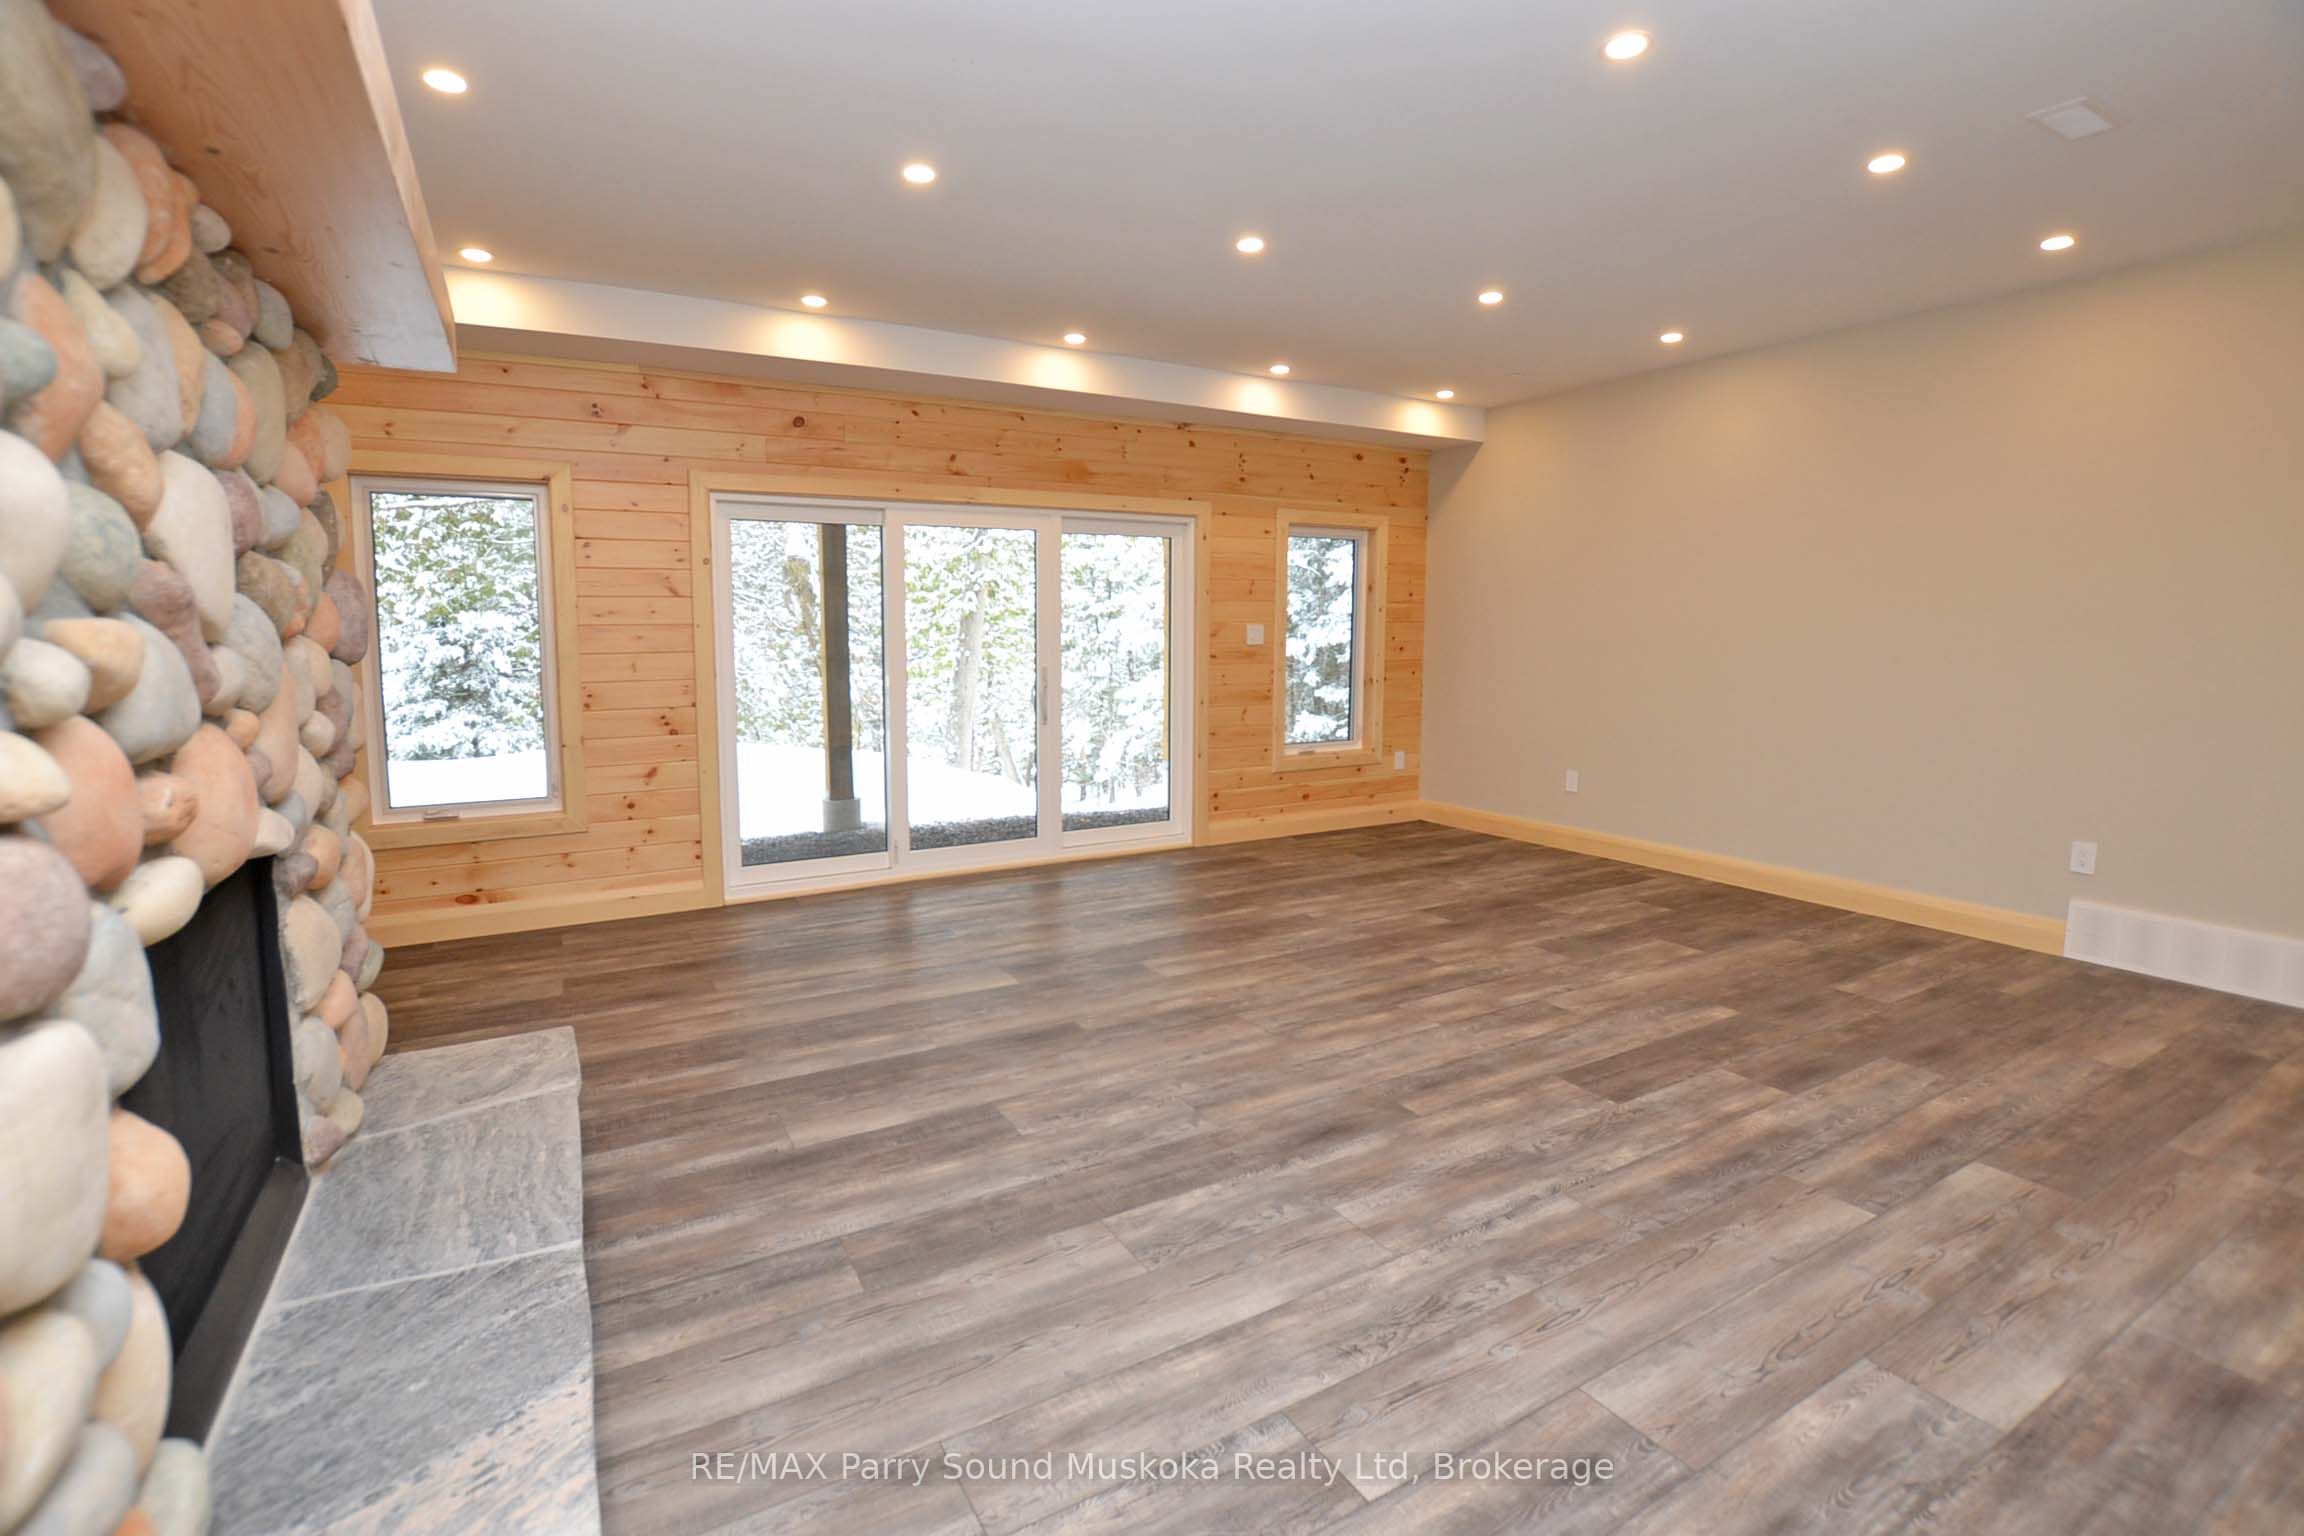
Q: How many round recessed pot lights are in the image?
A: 13